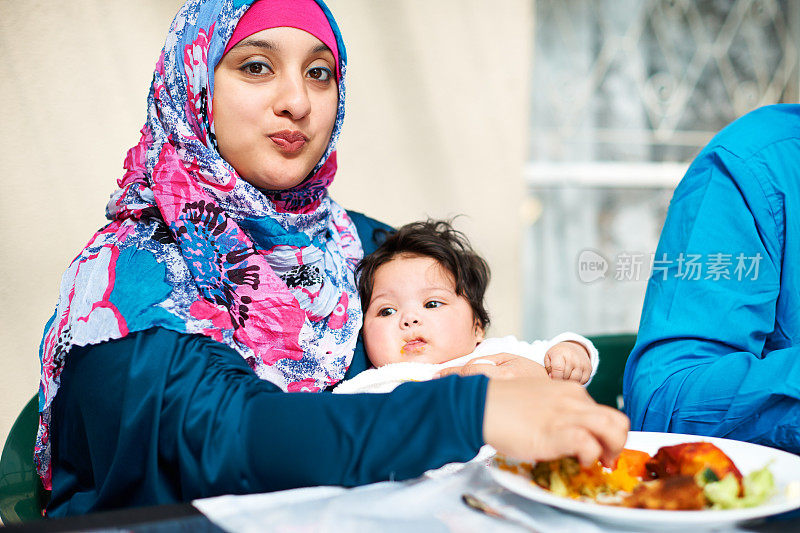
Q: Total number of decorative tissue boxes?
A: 0